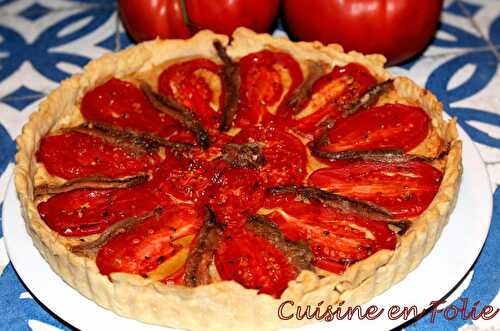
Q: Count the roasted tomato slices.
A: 14